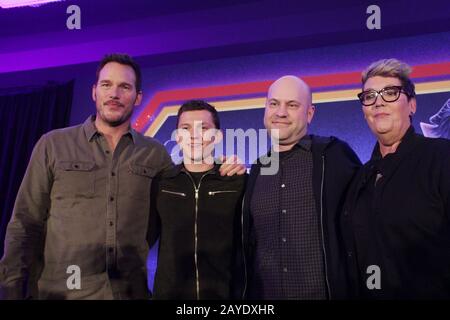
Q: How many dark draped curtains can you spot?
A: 1